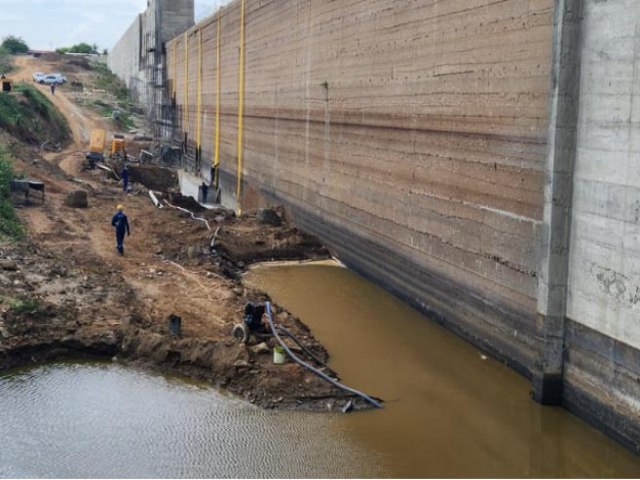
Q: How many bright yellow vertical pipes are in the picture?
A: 5